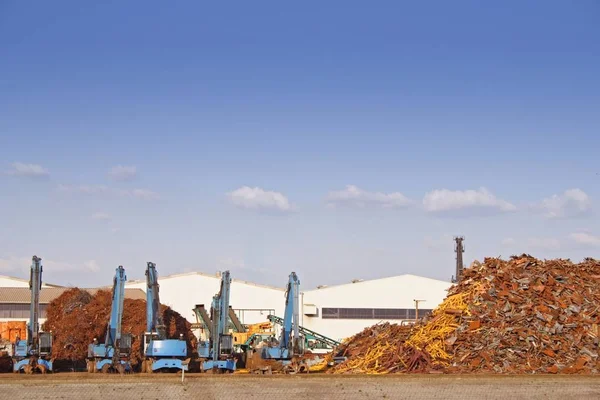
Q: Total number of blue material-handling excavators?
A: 5